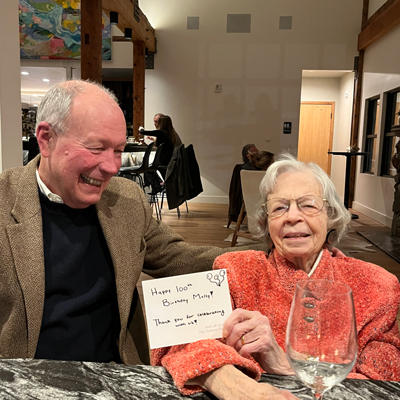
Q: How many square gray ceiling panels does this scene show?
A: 3